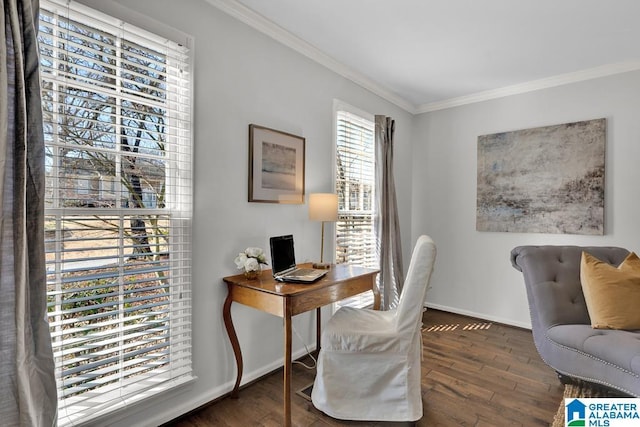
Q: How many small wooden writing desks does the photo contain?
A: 1